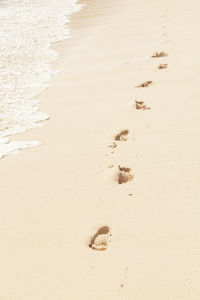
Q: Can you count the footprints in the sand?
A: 7